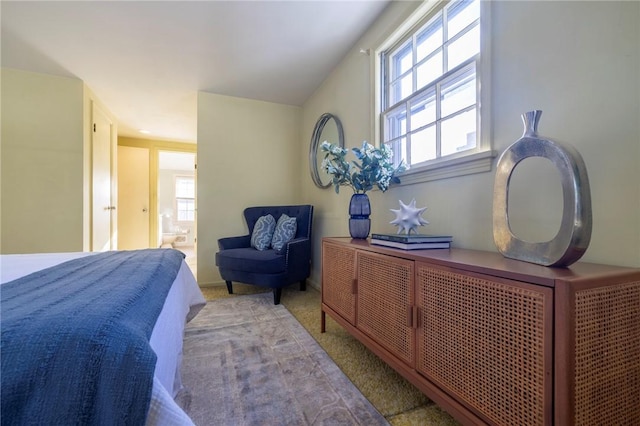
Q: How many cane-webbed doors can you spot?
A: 3